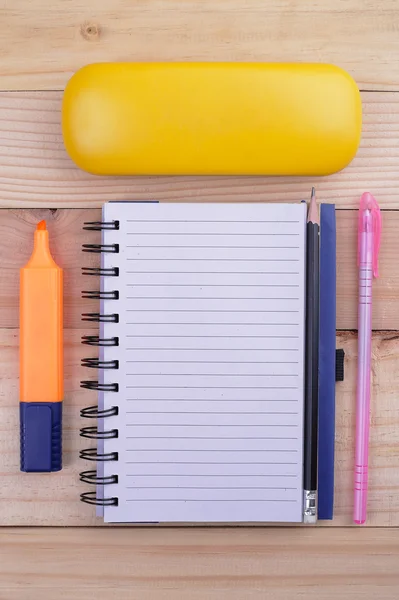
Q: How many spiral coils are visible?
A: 13